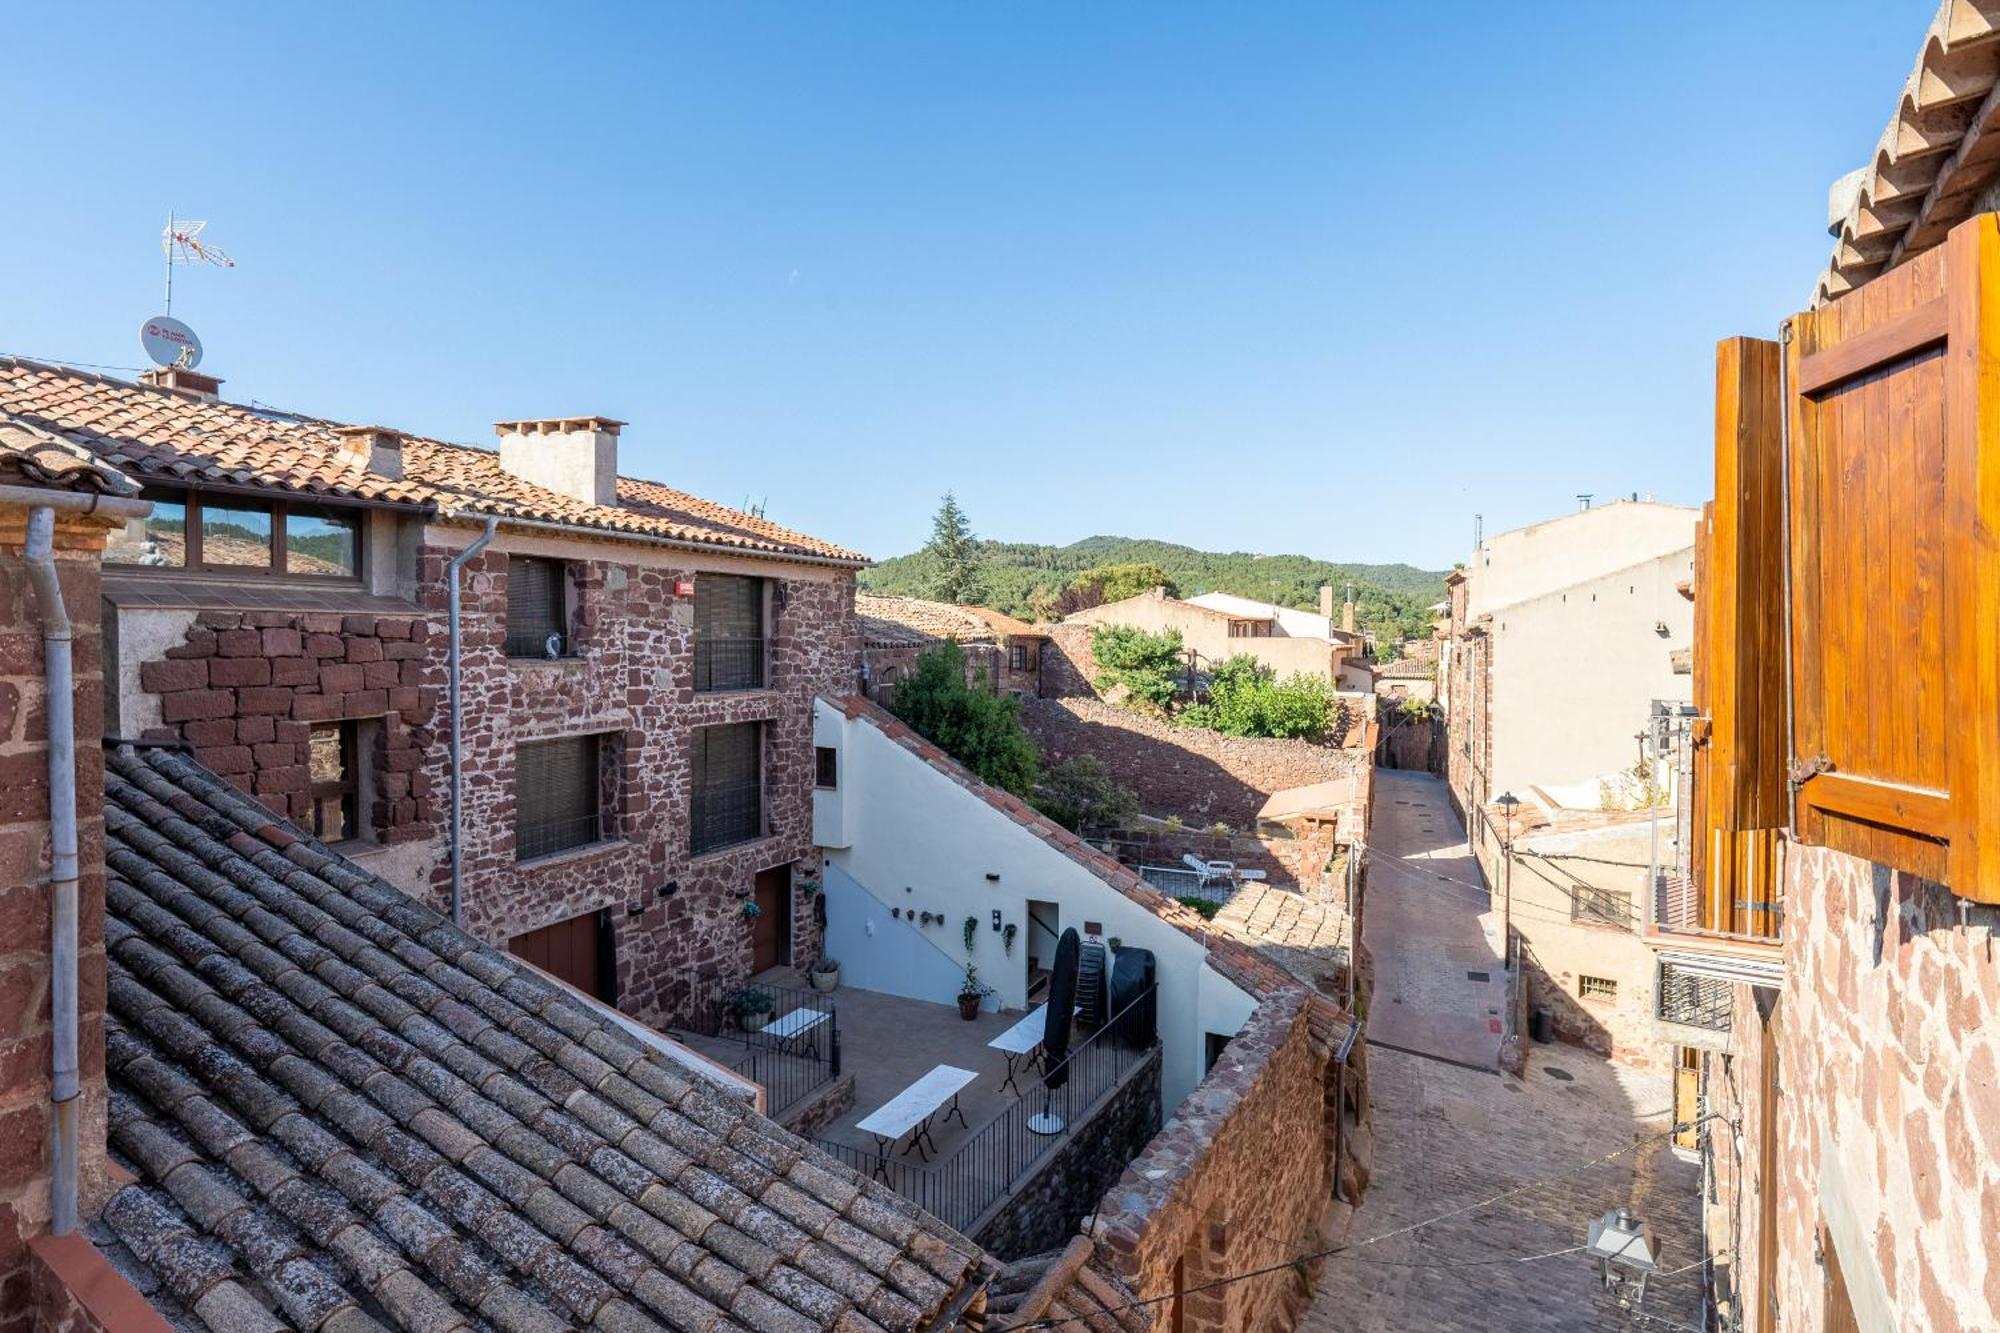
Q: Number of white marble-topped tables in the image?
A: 3